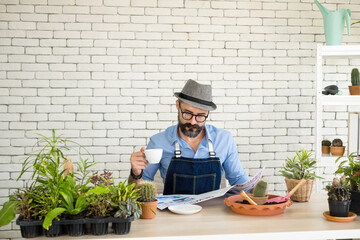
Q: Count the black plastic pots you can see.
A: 7